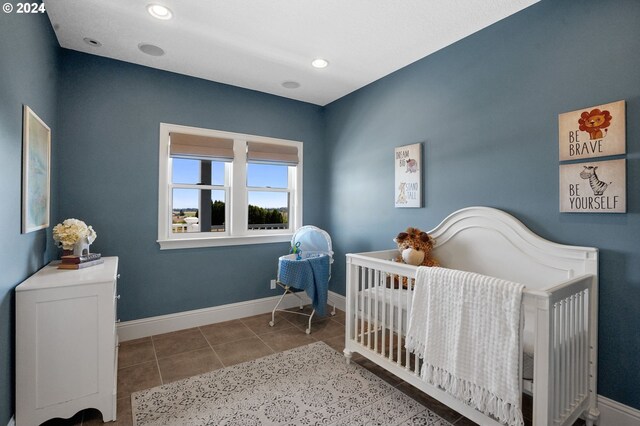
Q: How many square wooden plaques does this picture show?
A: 2